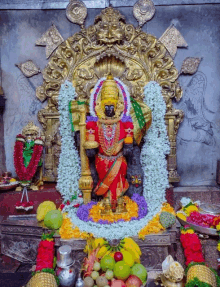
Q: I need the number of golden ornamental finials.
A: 6